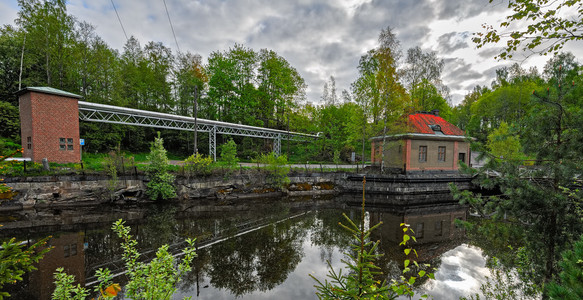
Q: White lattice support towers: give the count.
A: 2